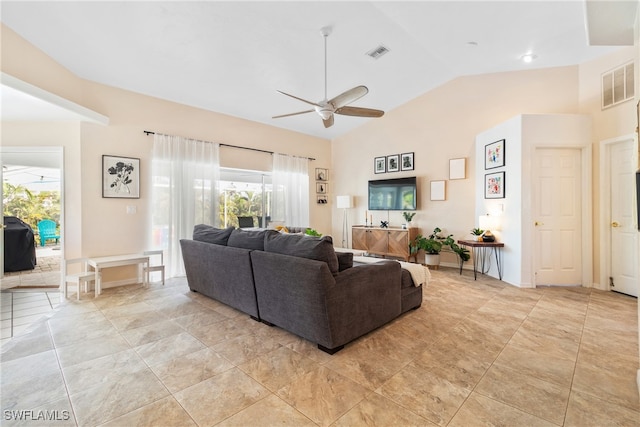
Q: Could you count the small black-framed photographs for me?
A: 3